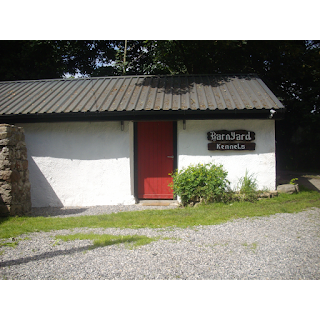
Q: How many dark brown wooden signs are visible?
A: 2